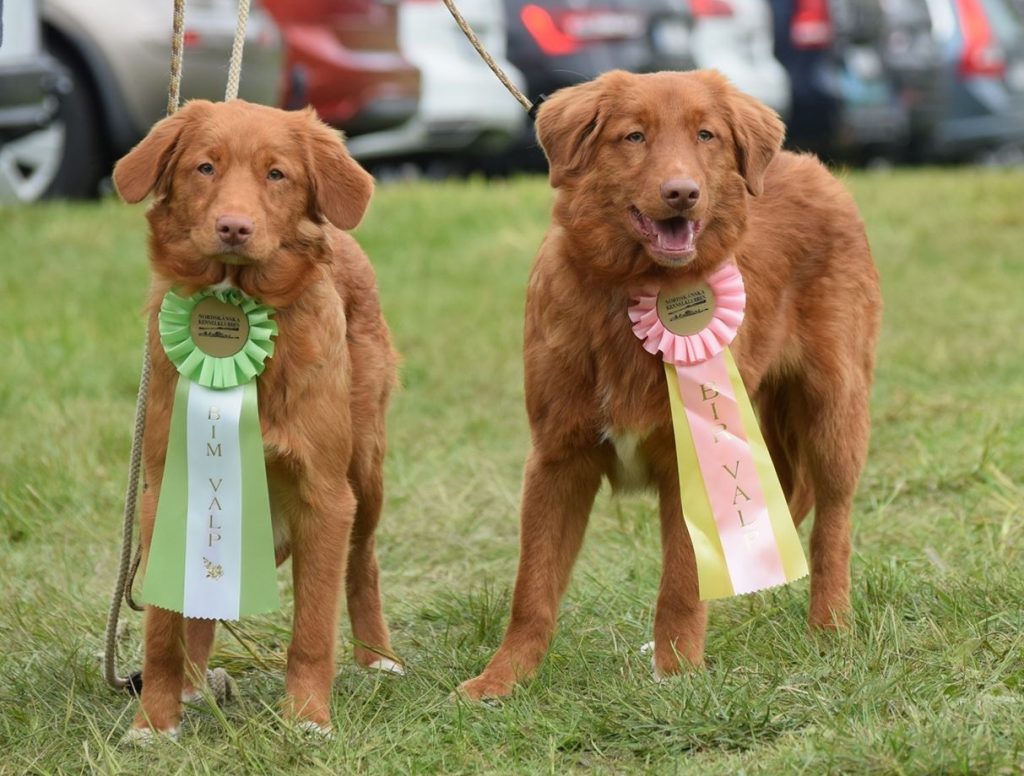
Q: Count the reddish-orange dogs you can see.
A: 2